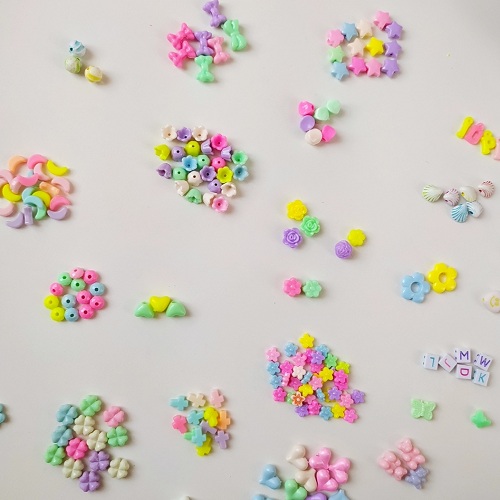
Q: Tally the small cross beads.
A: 12